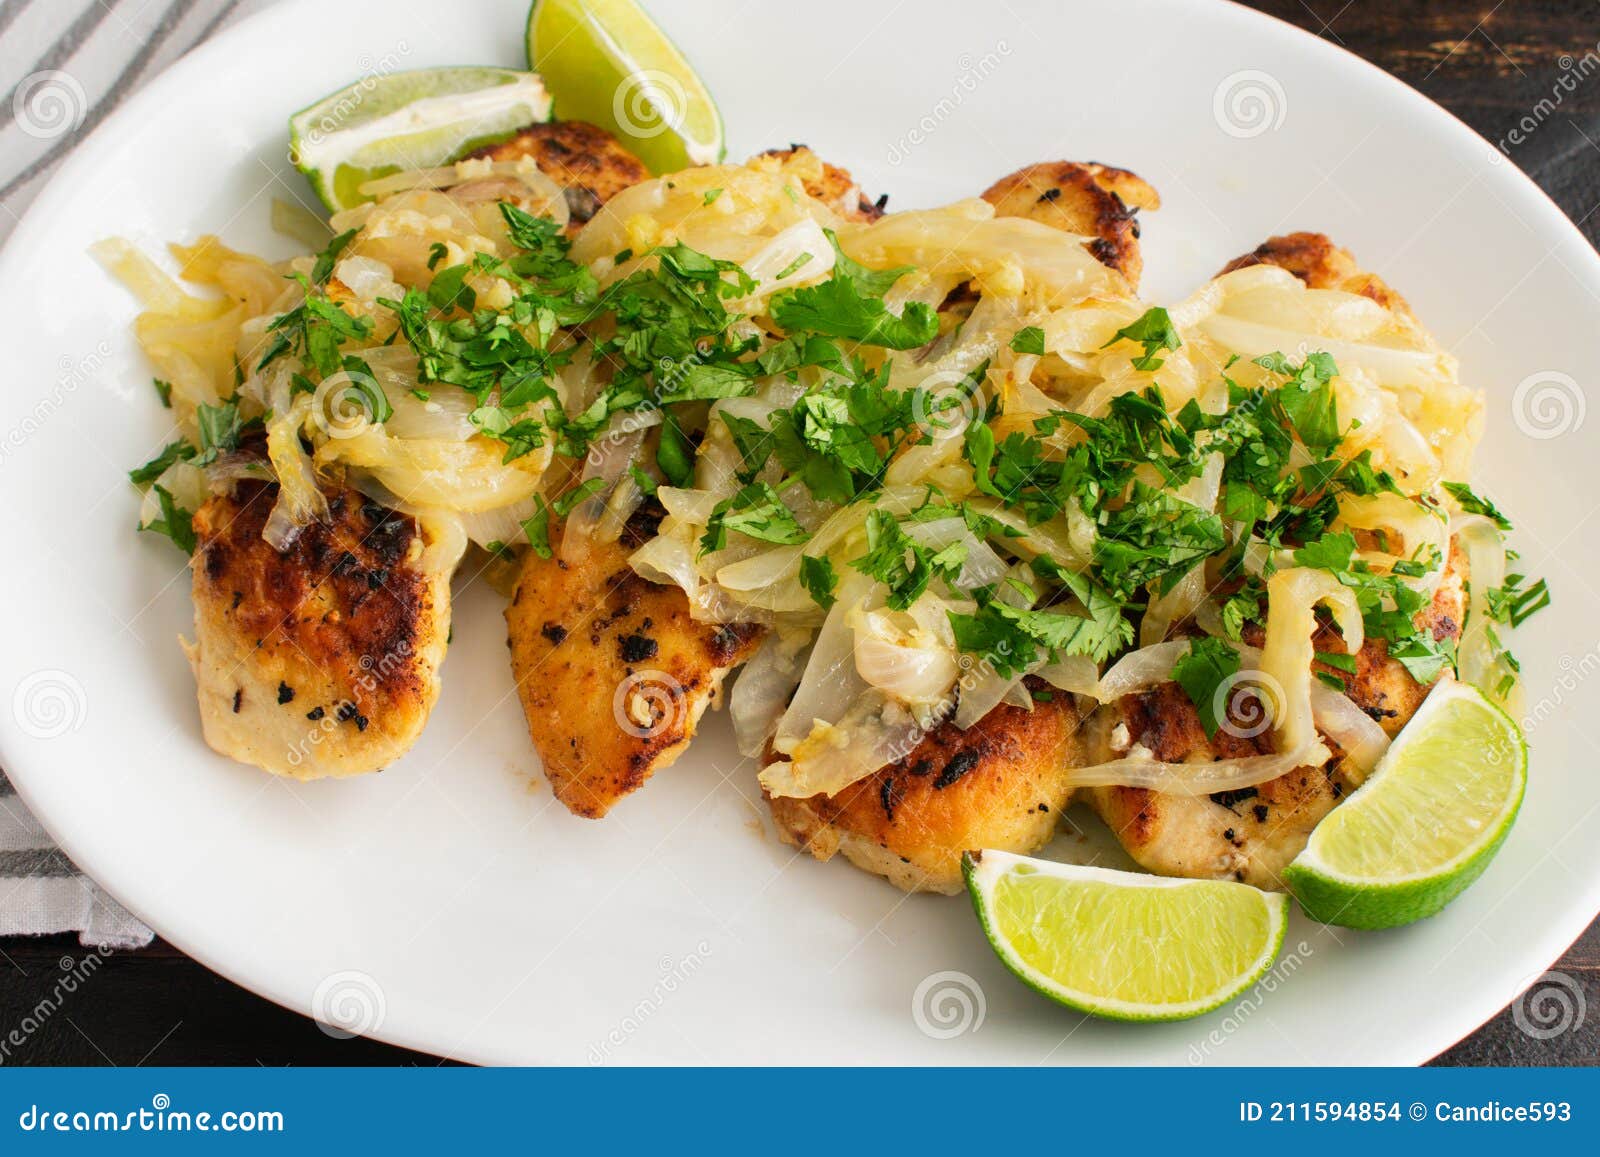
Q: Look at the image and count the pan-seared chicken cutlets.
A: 4